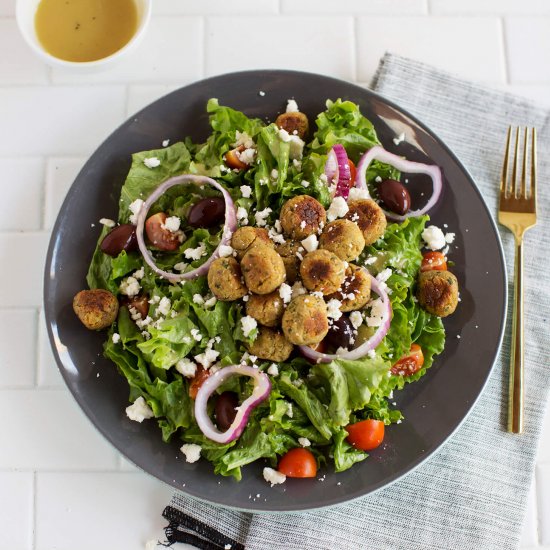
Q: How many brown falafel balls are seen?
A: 15